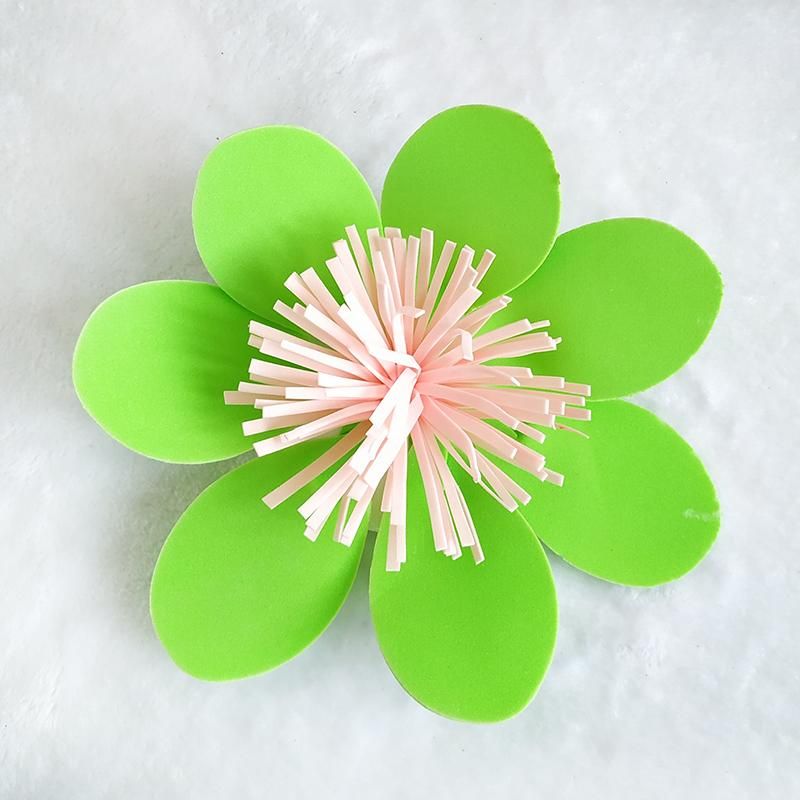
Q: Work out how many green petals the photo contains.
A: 7